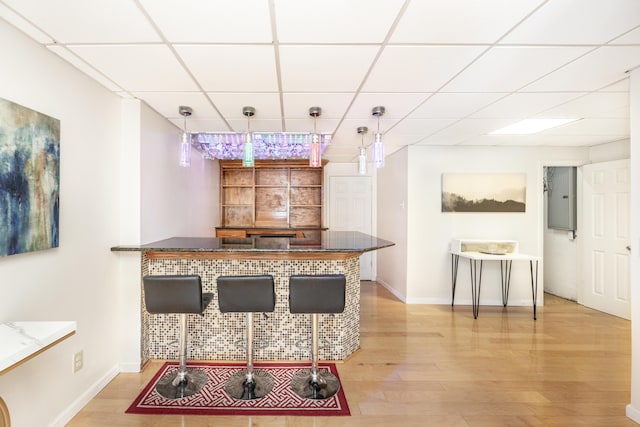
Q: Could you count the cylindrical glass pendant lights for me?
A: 5